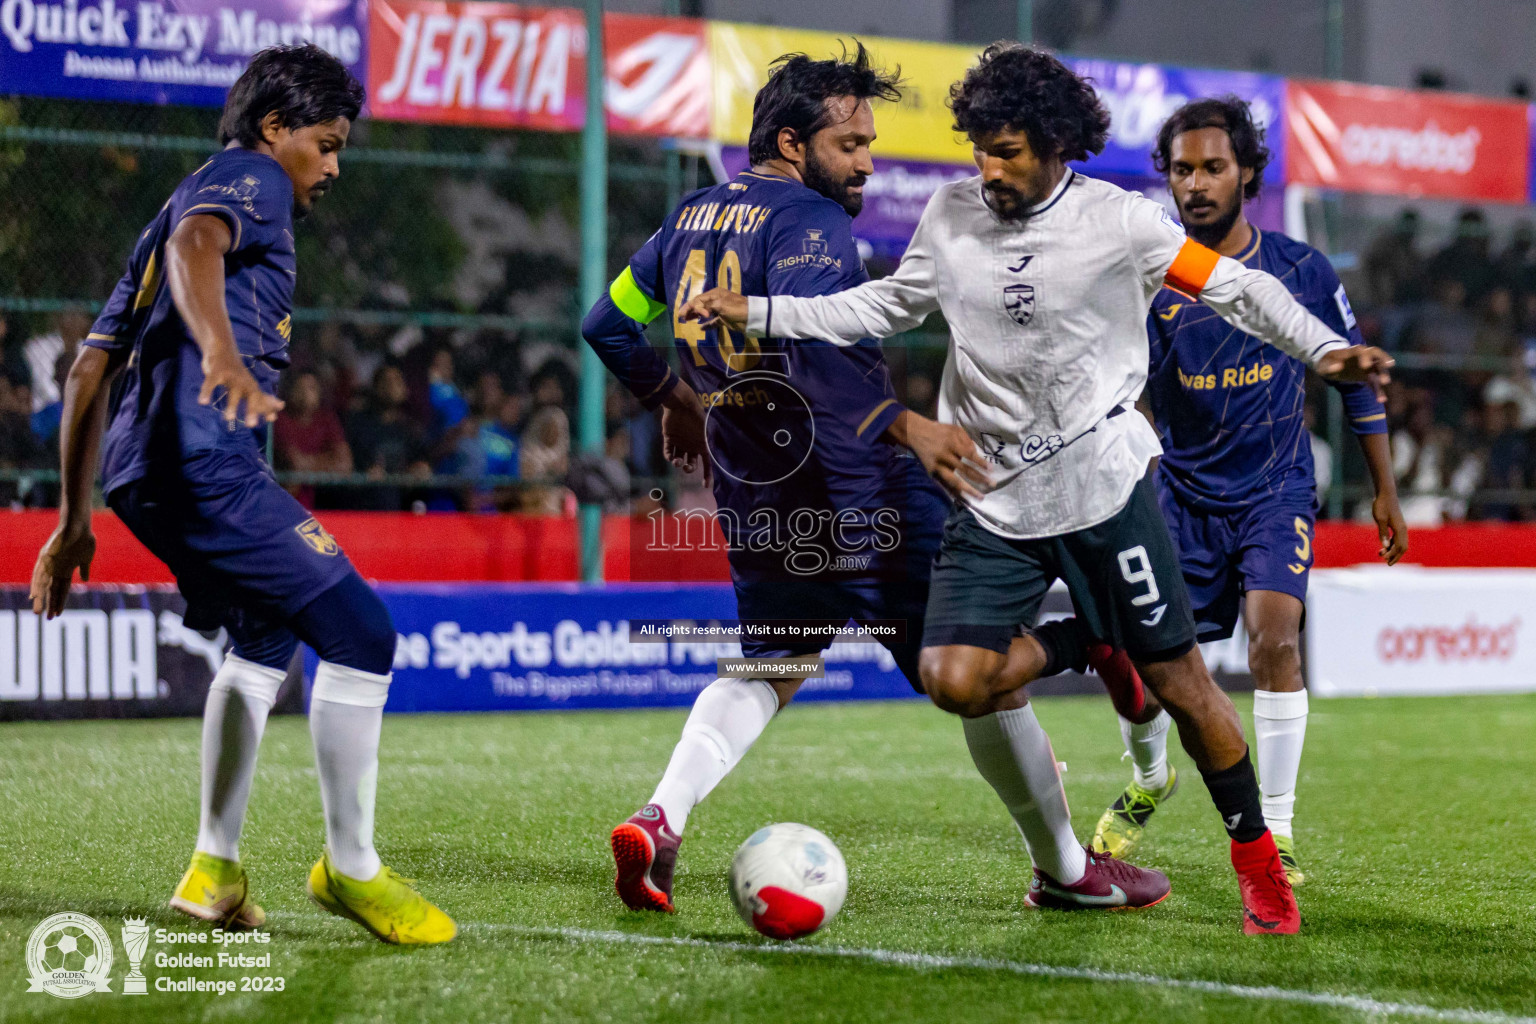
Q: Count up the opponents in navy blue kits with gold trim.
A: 3